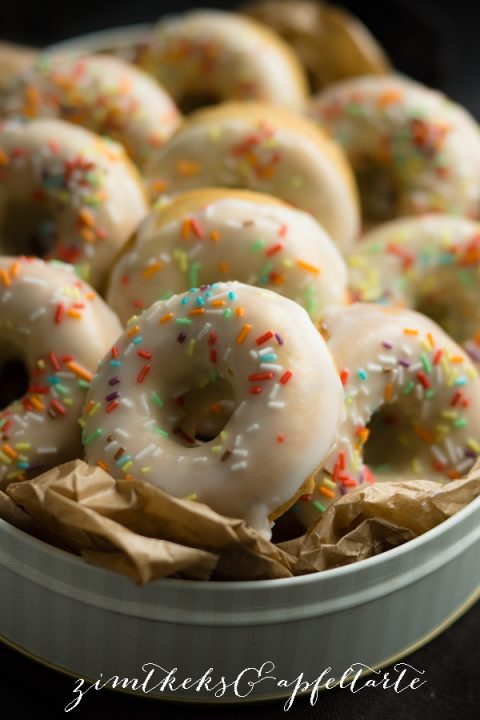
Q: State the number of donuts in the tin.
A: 10